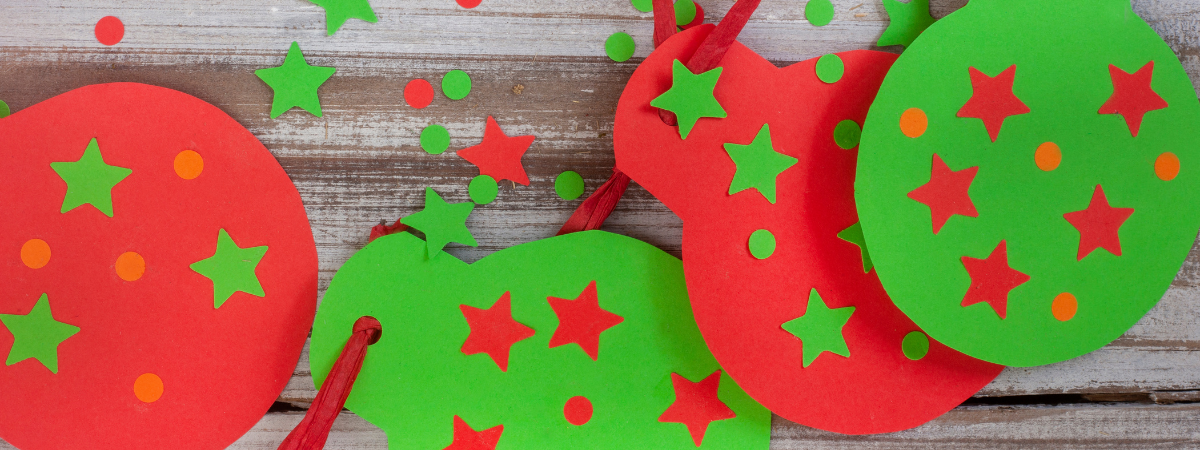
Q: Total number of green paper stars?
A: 11